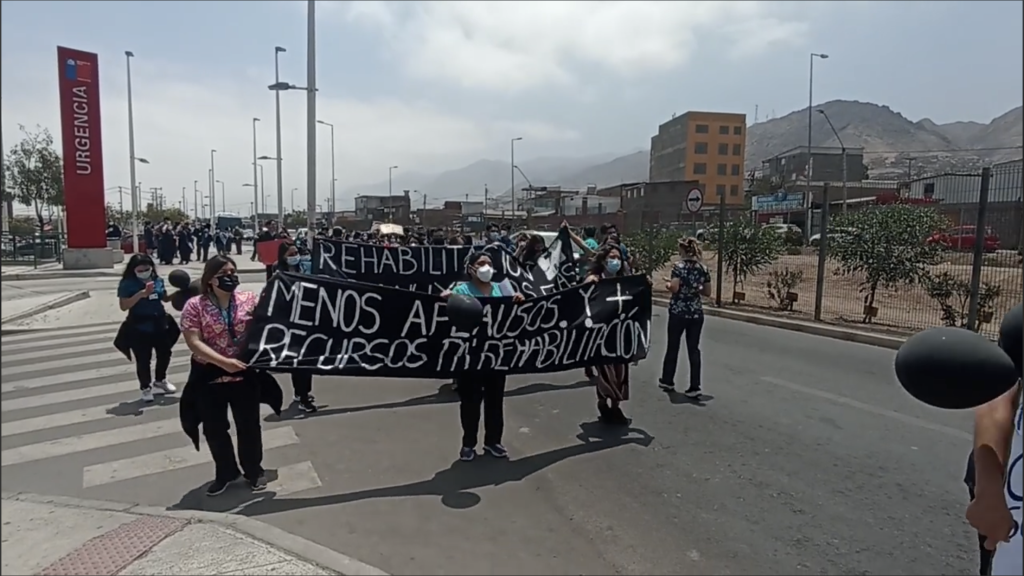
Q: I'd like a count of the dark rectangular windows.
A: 12